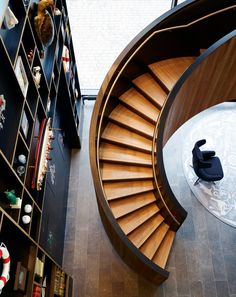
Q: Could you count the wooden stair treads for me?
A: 13